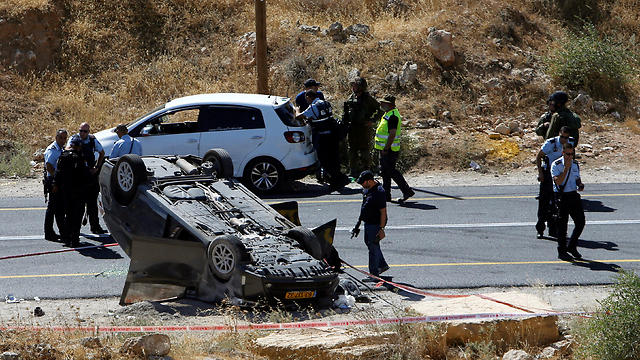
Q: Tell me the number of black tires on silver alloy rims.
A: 3